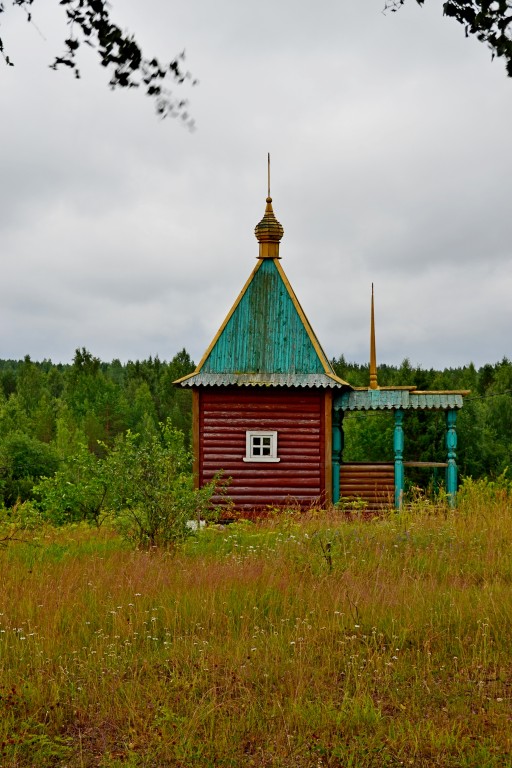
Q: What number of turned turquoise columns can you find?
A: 3